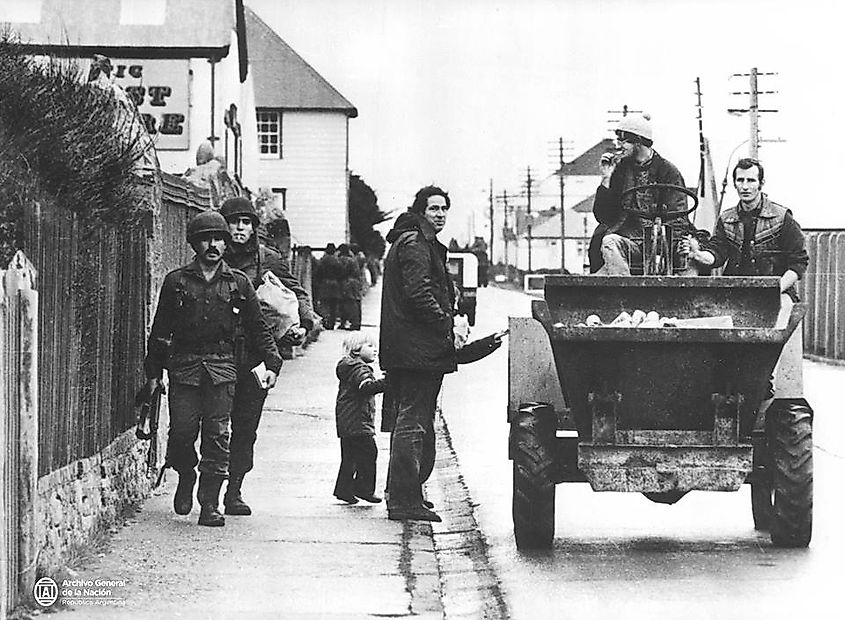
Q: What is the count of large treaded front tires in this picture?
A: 2